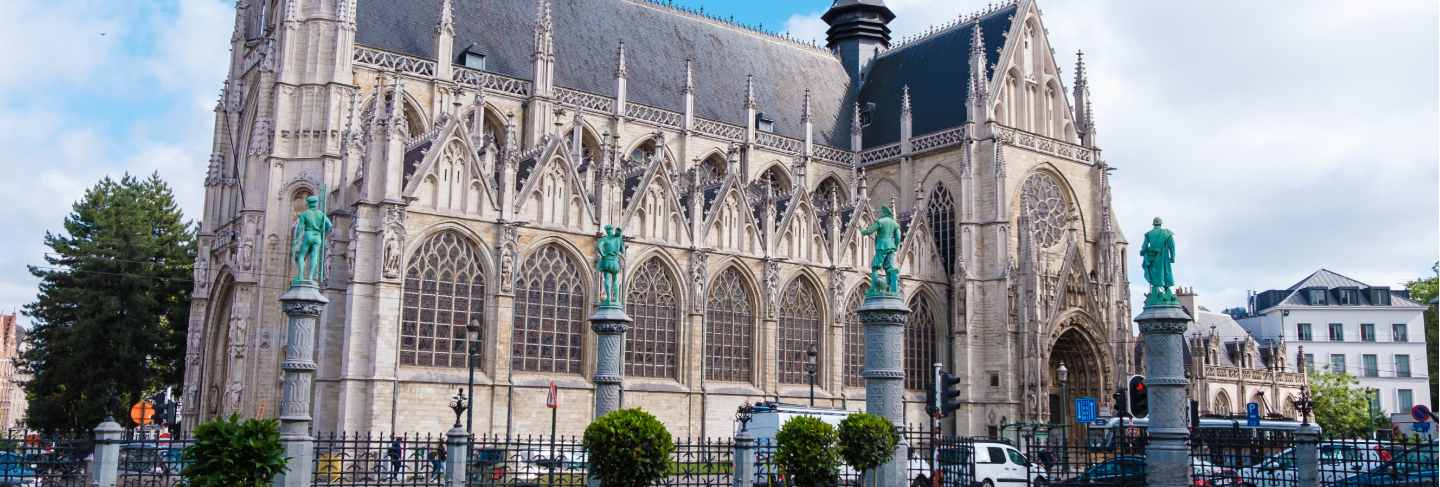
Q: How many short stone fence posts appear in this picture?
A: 4